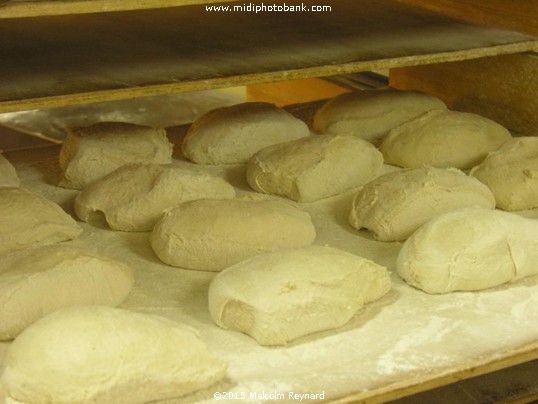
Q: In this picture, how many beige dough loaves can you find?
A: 15